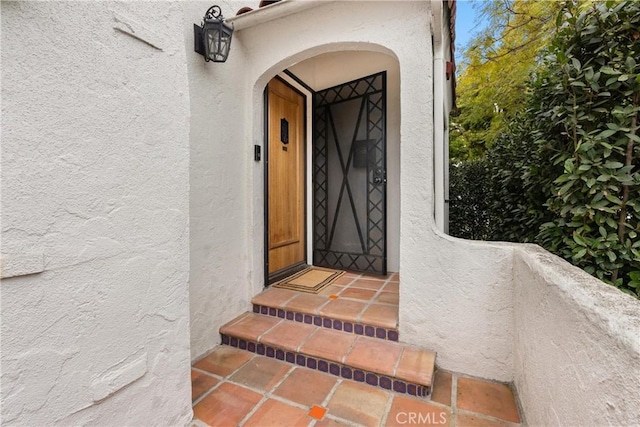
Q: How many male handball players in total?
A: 0